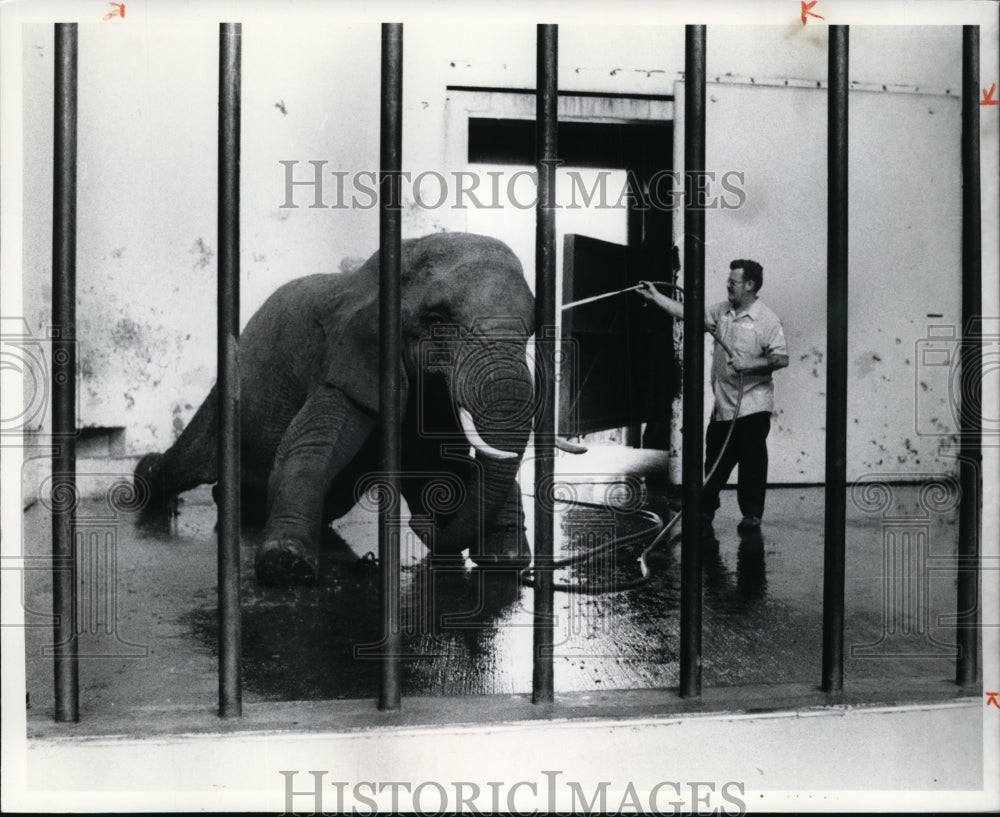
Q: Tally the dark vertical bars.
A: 7